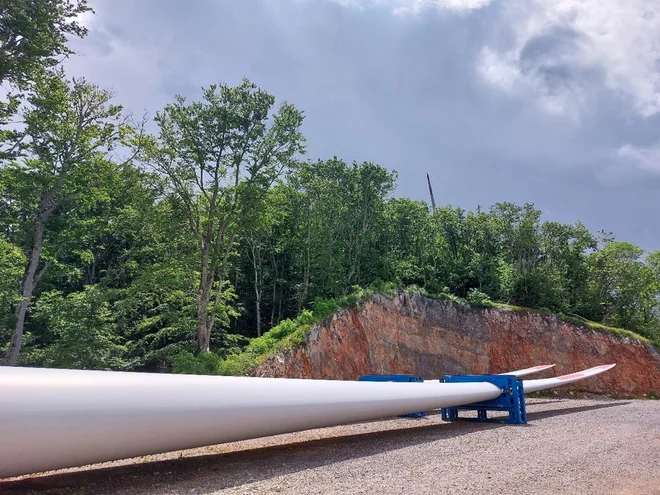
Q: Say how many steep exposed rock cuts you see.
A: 1